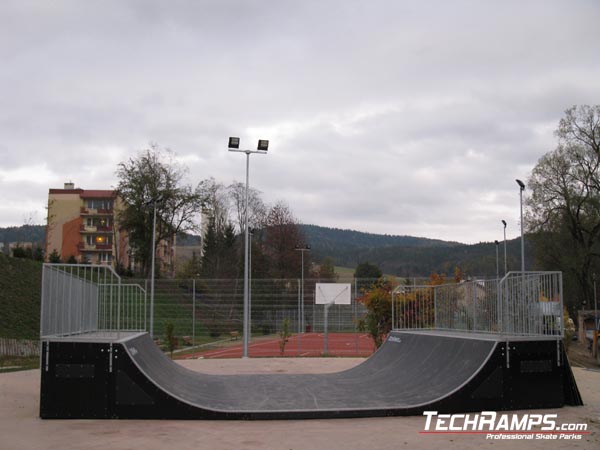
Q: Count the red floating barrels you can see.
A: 0